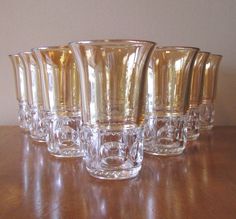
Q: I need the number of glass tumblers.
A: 7